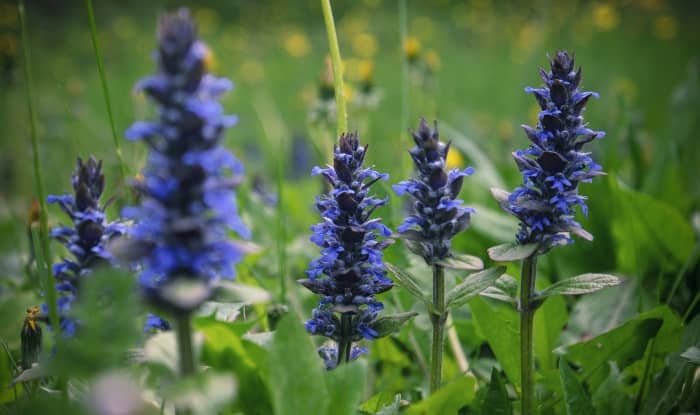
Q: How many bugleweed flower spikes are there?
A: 5